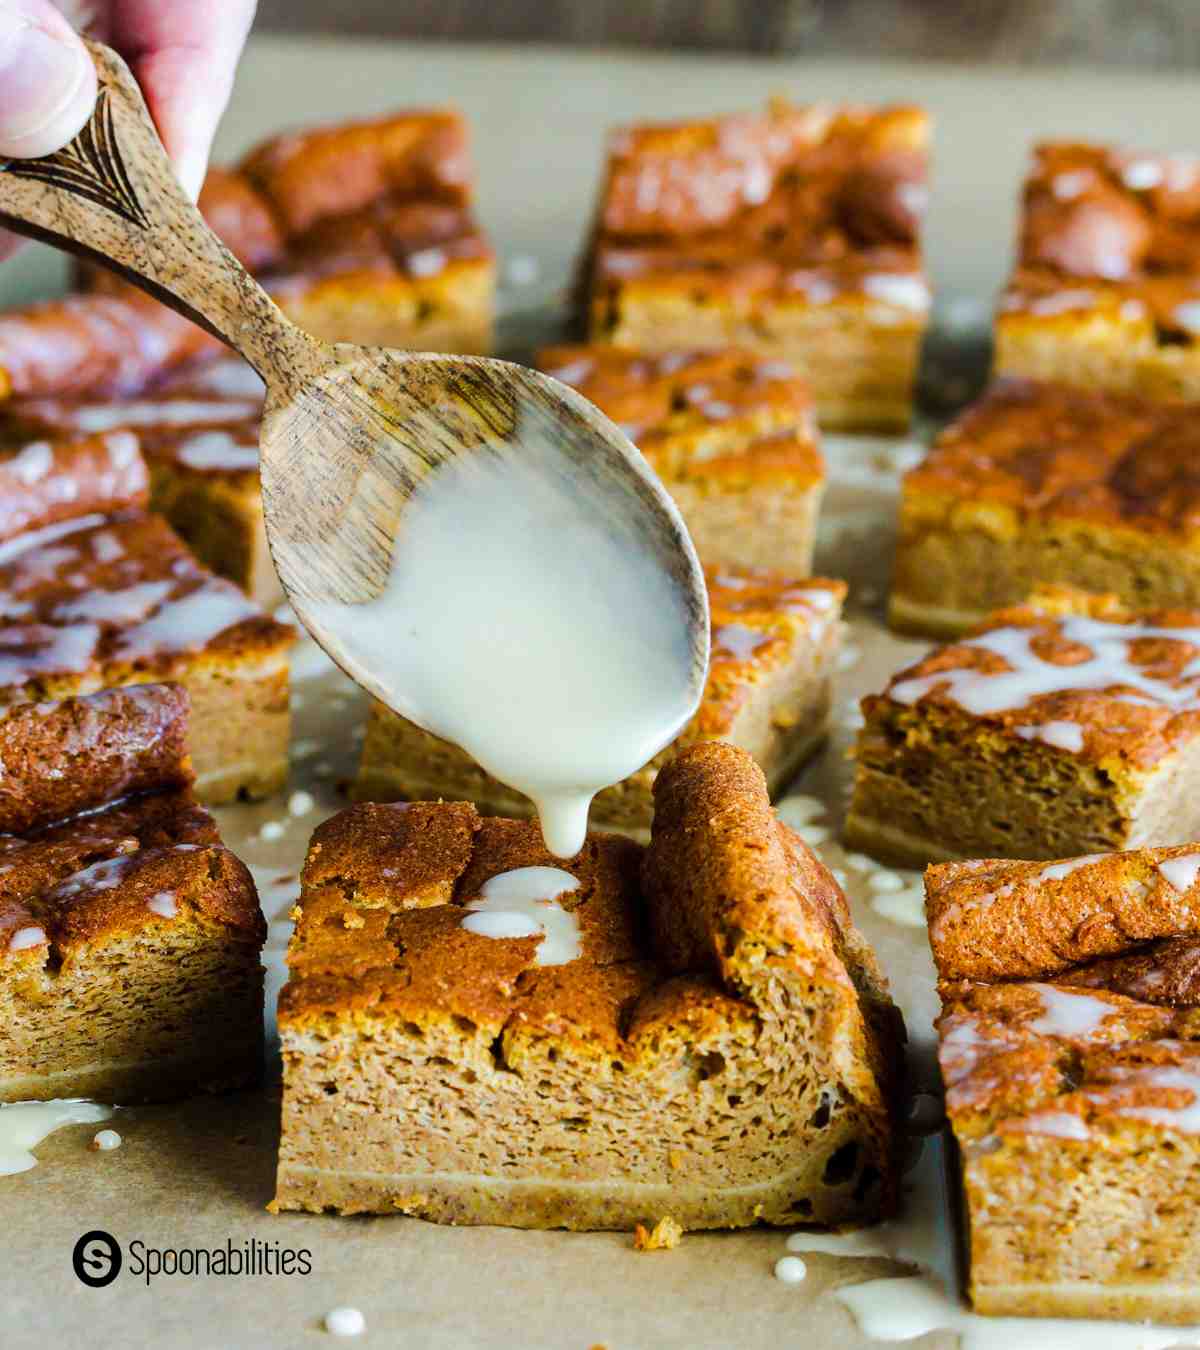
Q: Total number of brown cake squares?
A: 12